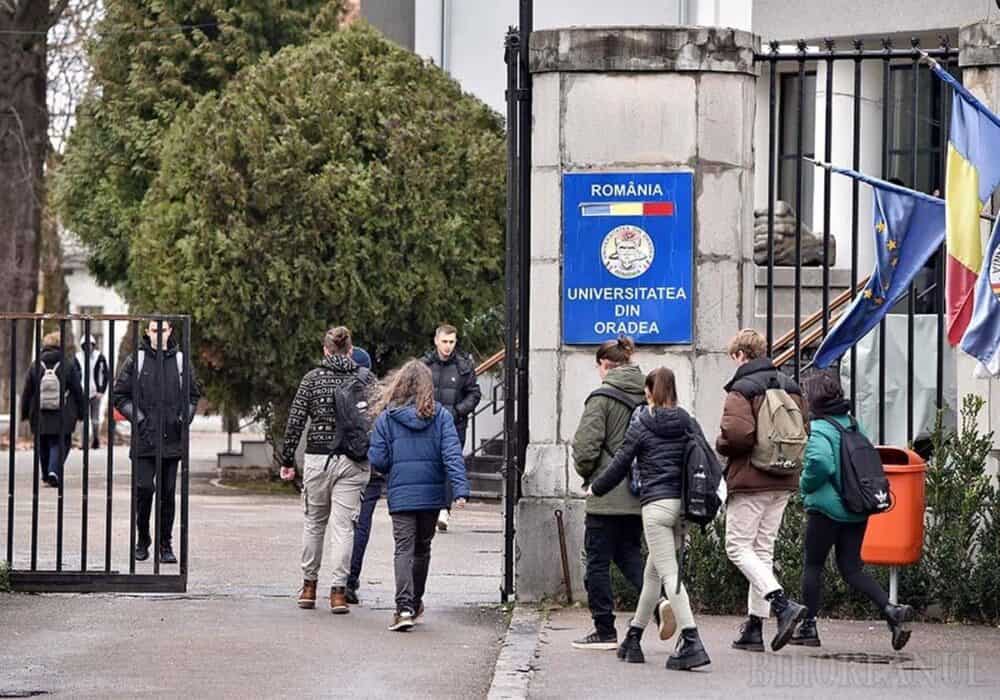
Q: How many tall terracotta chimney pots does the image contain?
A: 0